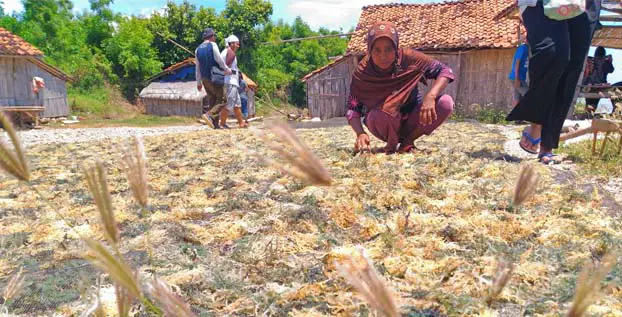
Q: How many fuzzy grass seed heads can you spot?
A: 12